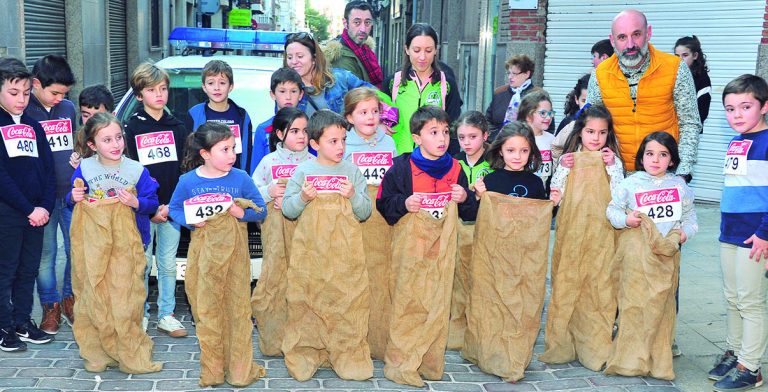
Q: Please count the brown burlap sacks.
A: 10